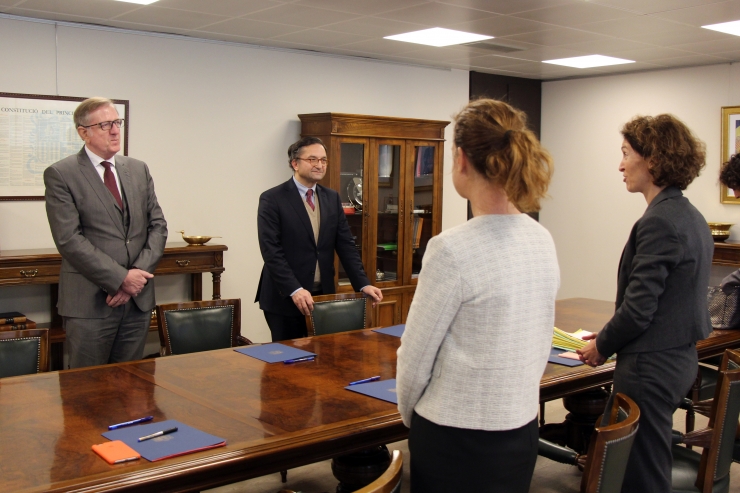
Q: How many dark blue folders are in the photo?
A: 5